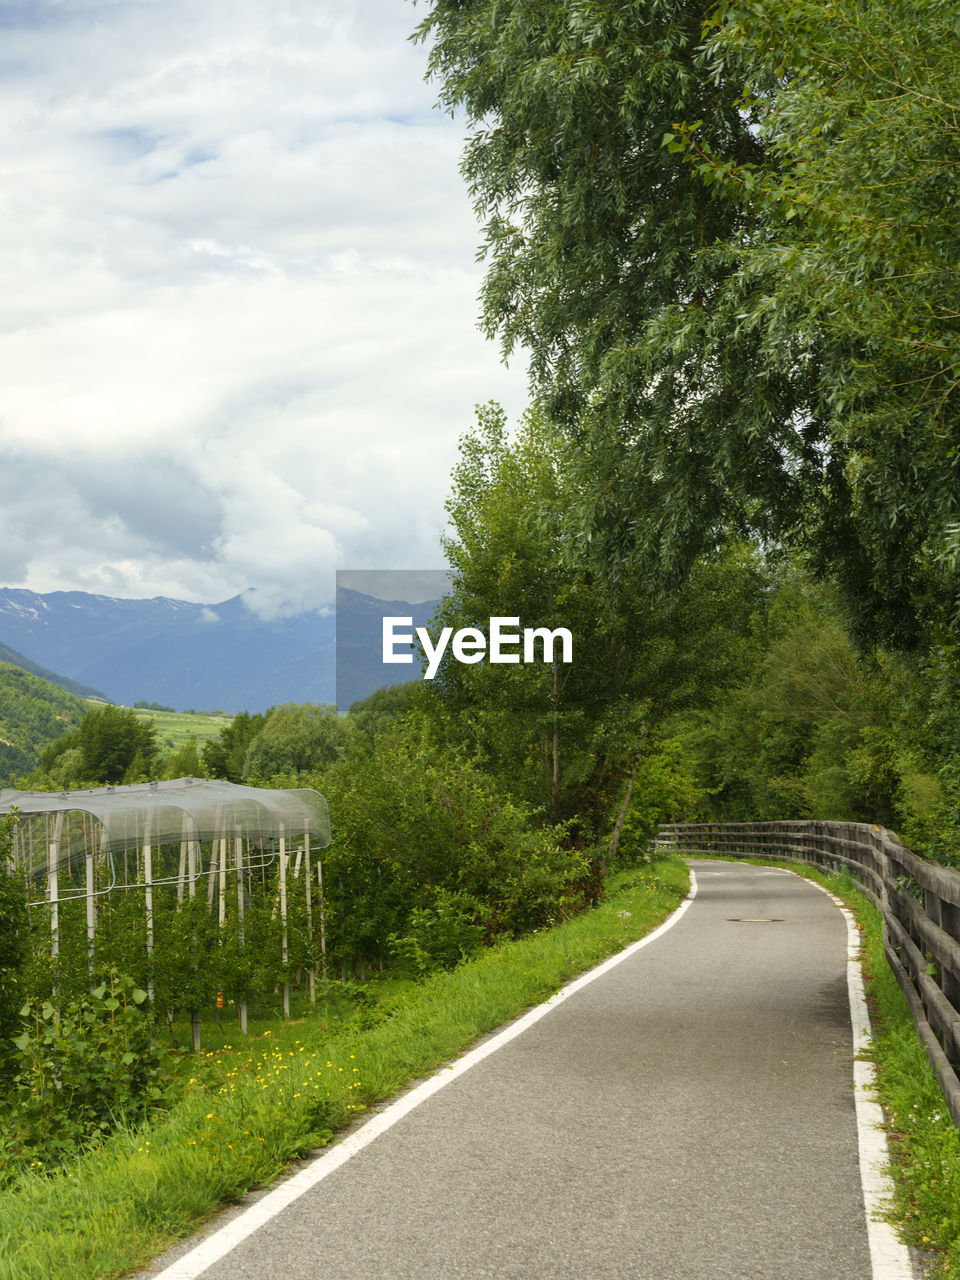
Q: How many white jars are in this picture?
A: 0